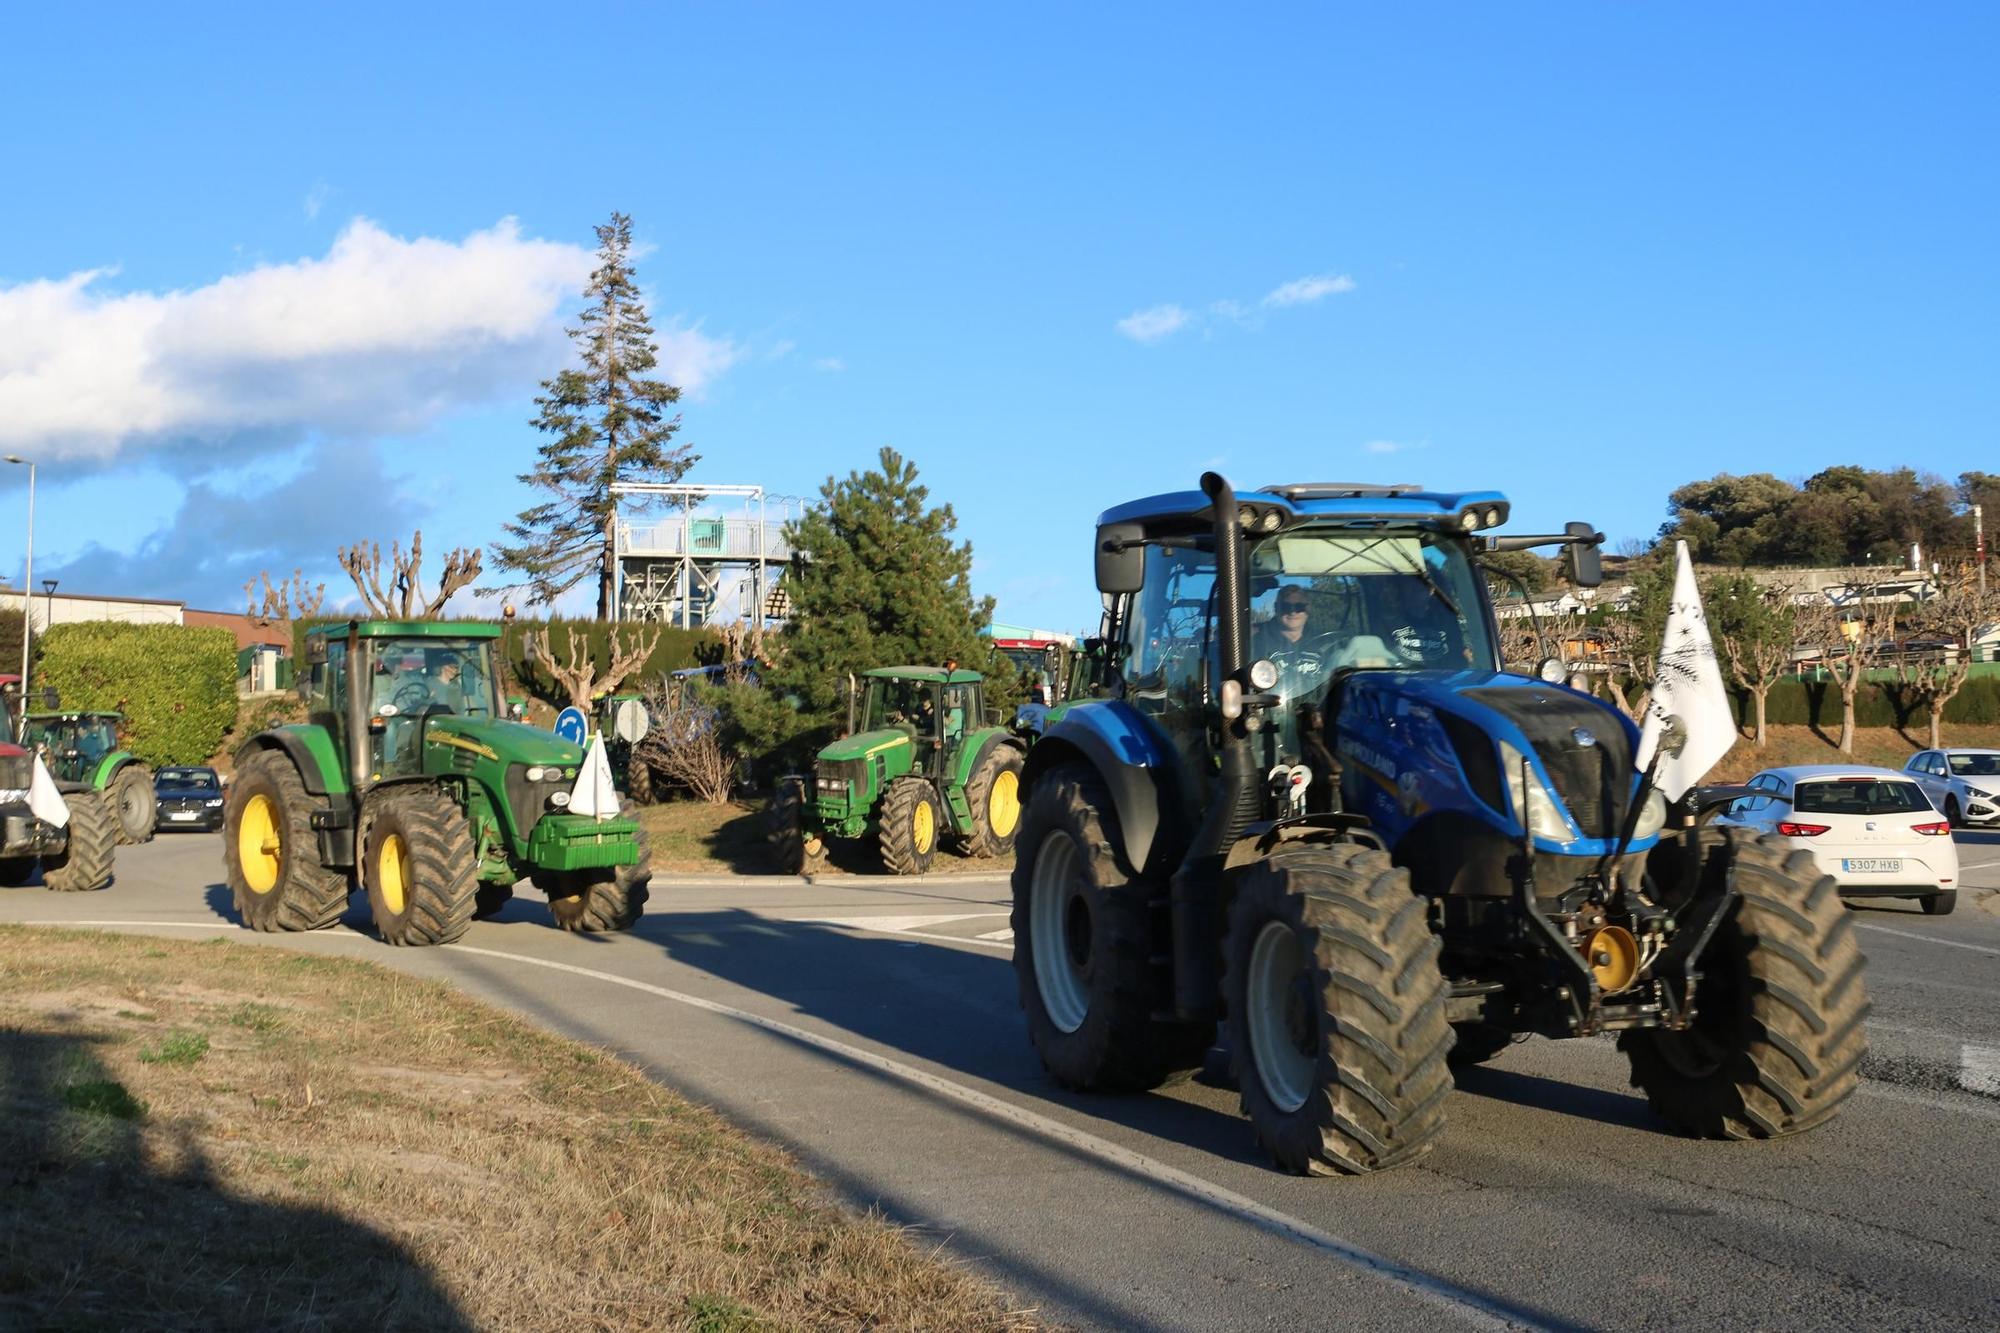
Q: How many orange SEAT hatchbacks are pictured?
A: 0